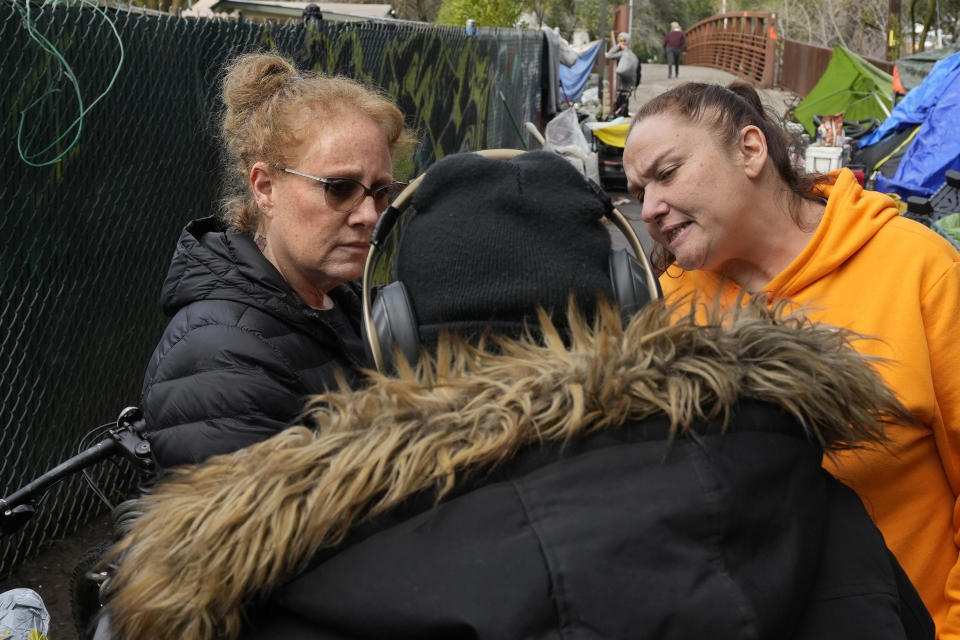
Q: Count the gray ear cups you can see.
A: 2